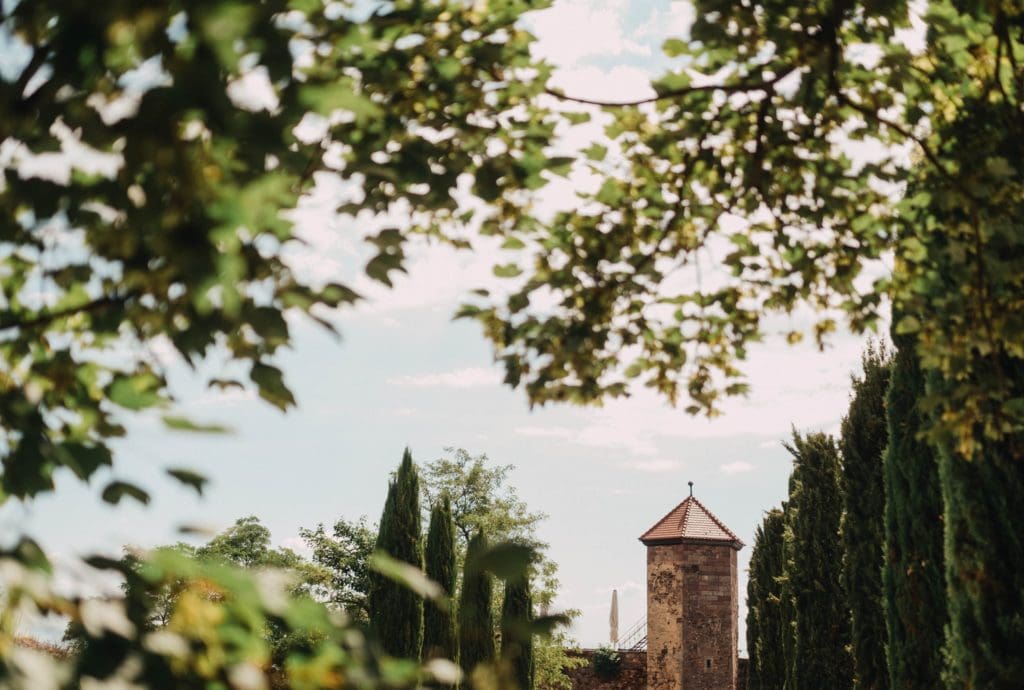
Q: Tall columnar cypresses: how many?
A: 9